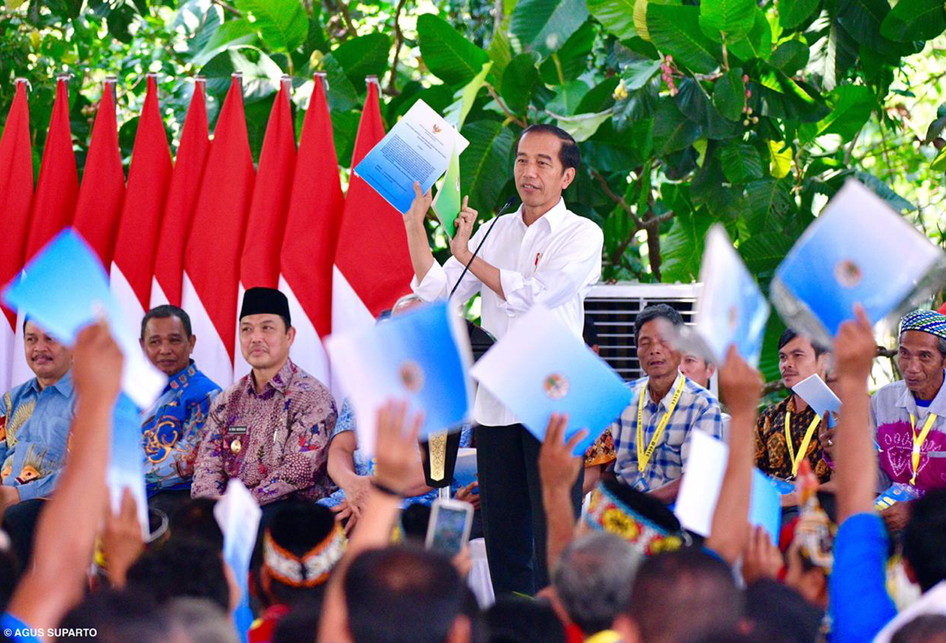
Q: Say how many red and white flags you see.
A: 9